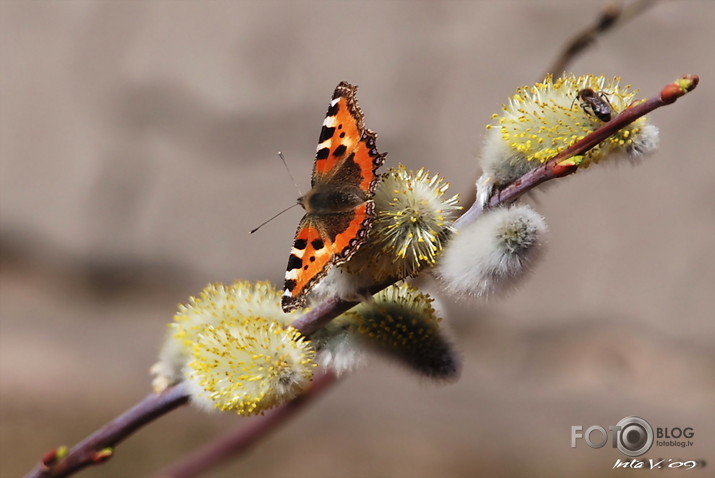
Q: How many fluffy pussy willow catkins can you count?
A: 6